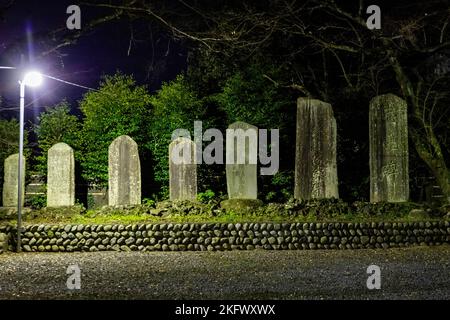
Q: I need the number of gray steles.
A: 7